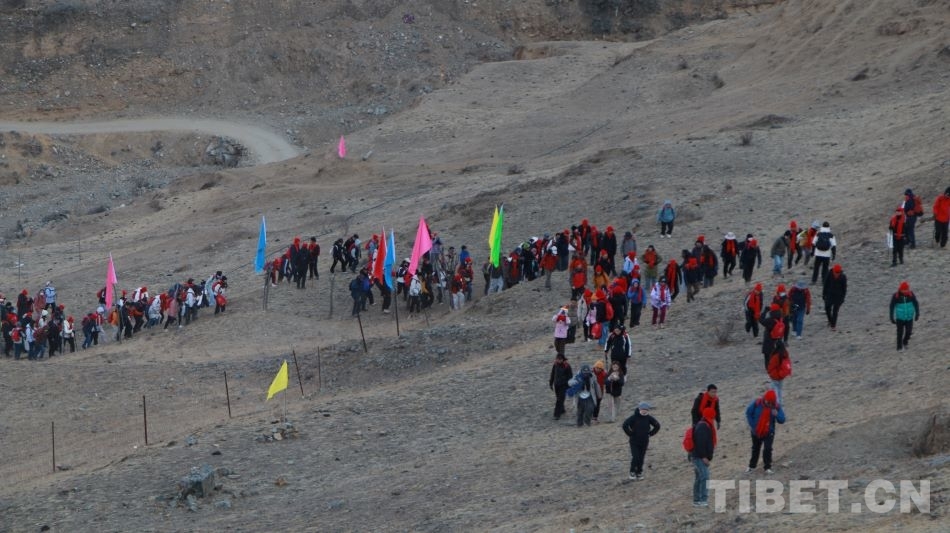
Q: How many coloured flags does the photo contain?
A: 9